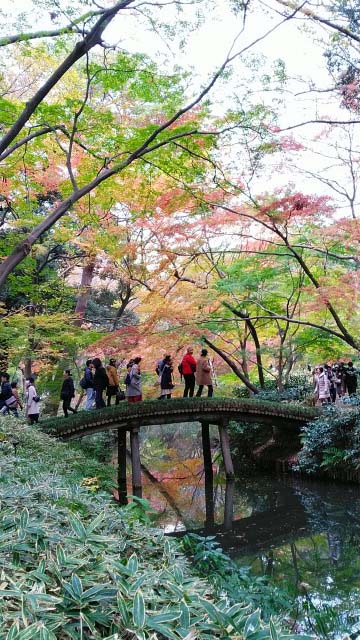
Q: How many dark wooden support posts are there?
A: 4